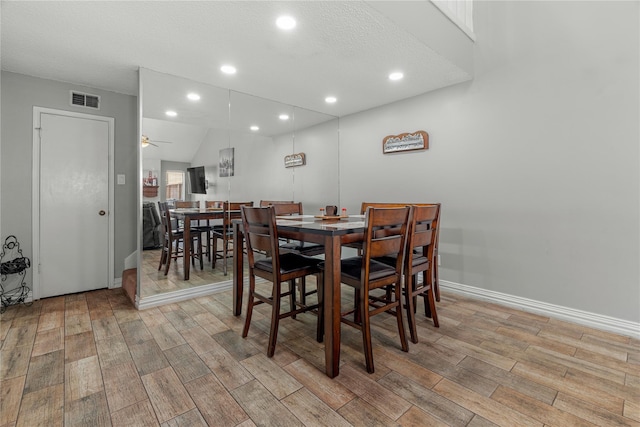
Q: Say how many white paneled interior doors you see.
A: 1